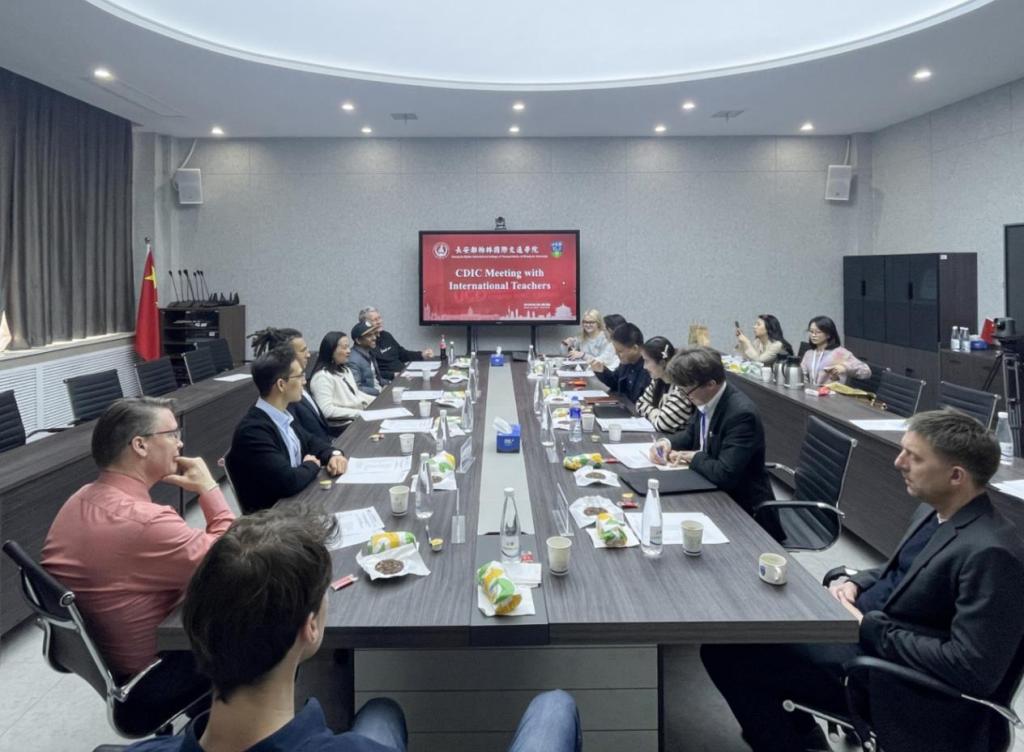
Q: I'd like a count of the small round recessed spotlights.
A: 10